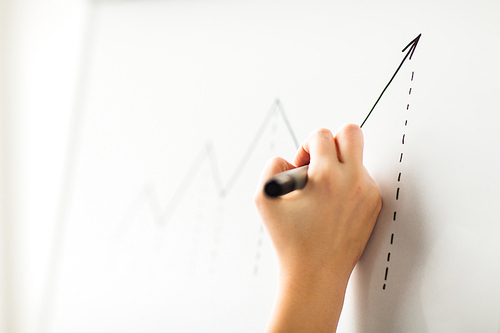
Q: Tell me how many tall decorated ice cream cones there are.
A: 0